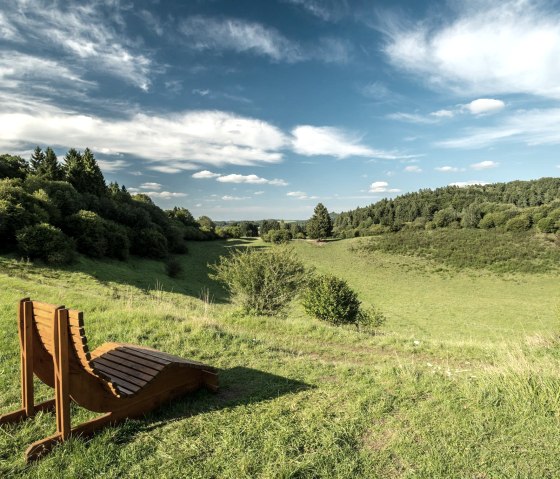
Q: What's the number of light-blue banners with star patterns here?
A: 0